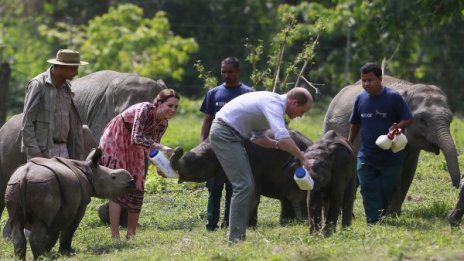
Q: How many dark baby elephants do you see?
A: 2